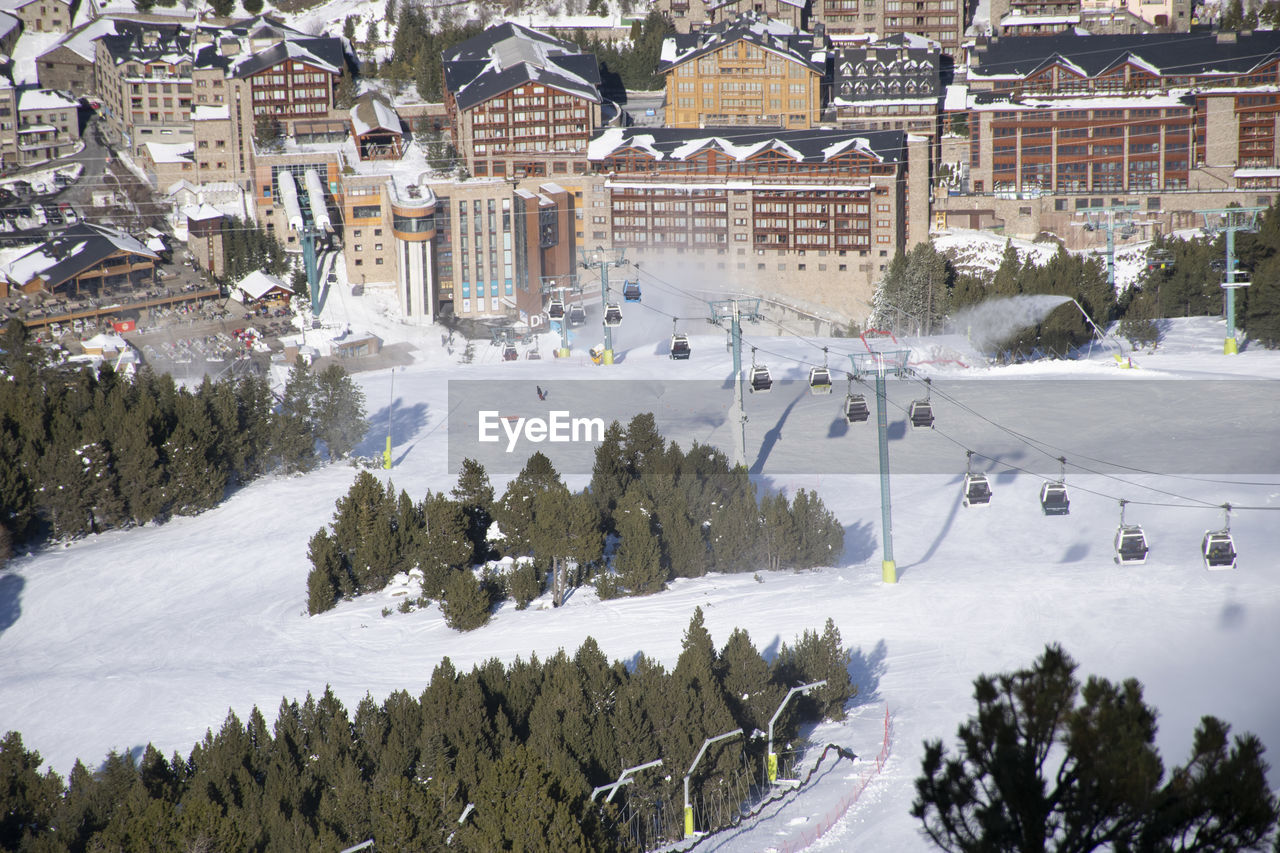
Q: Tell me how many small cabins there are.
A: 15